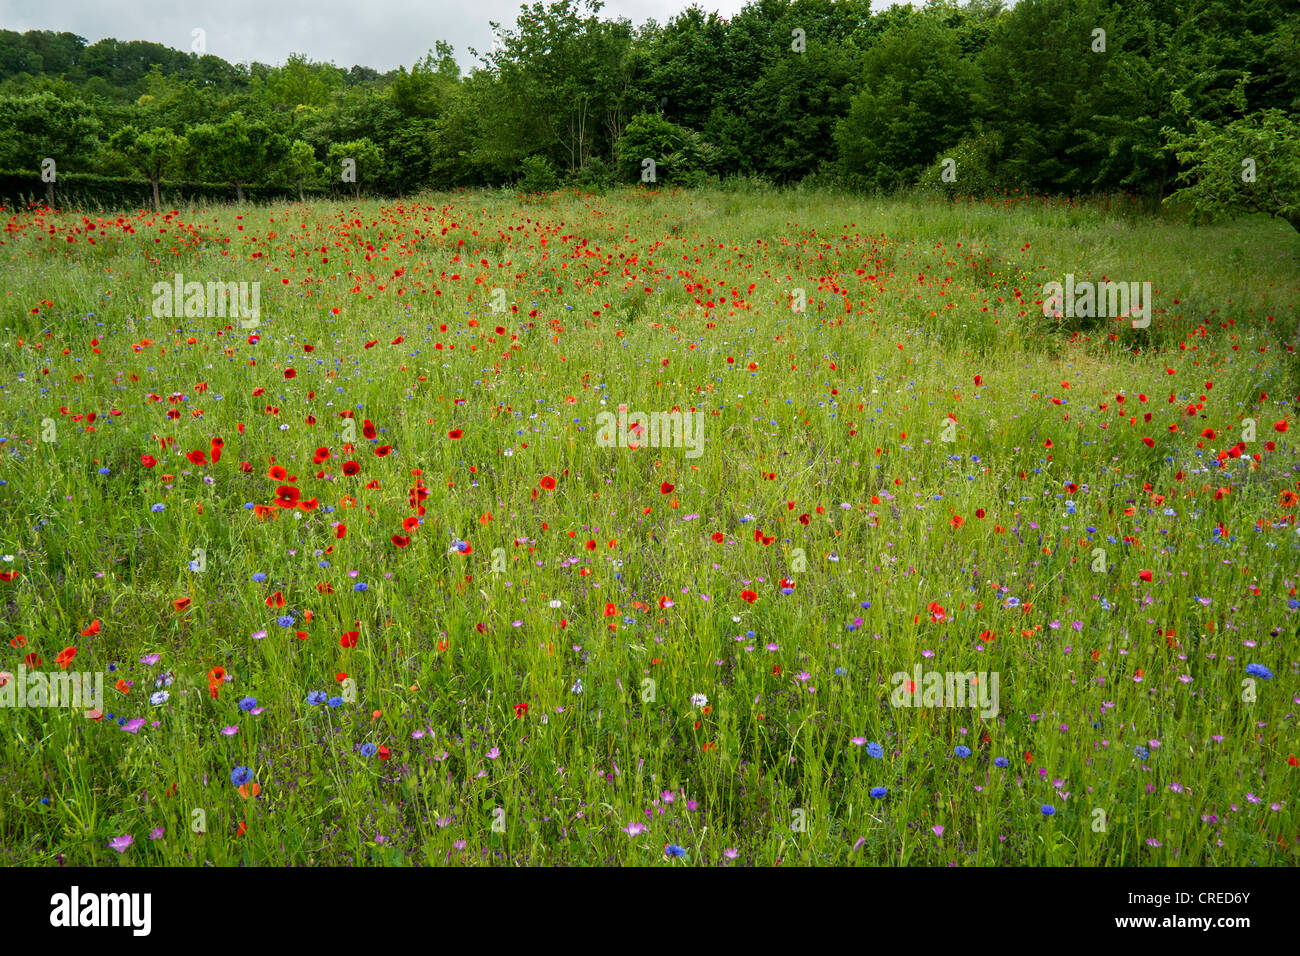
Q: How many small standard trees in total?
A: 5